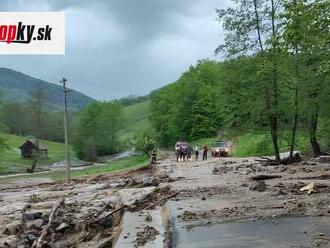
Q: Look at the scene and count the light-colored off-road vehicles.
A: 1